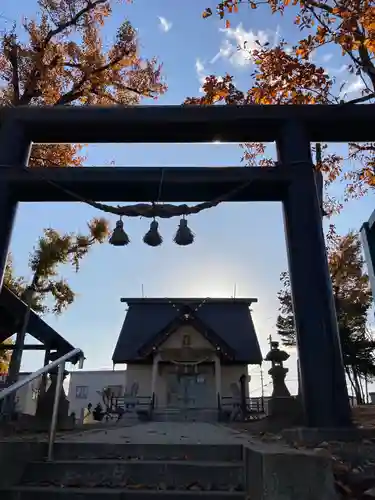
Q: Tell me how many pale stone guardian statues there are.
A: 2